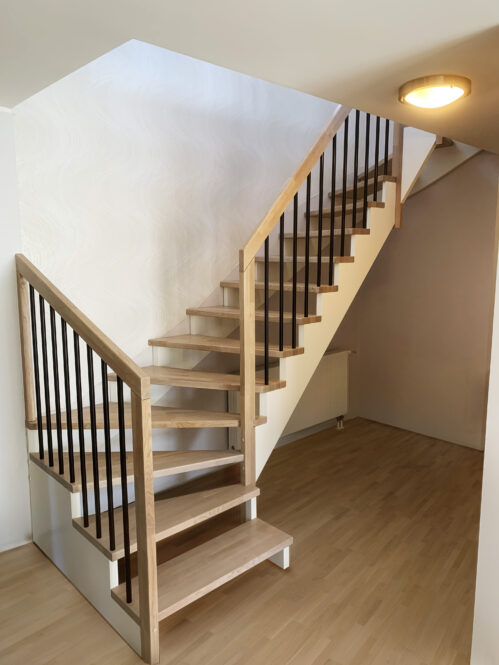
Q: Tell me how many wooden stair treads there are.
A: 13